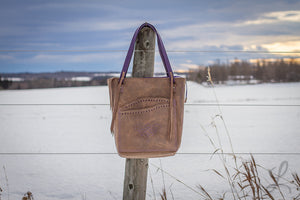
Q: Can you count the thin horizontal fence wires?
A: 3